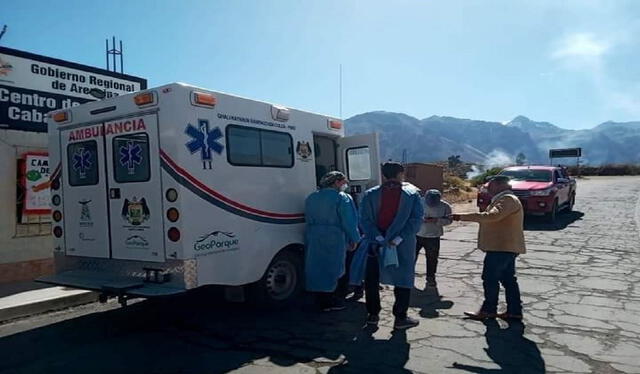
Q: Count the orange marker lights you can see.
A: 4